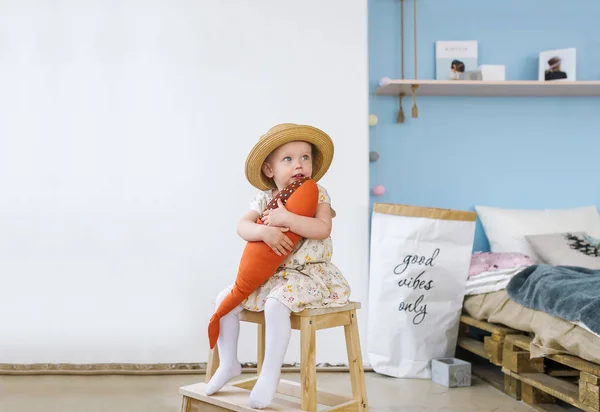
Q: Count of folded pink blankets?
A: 1